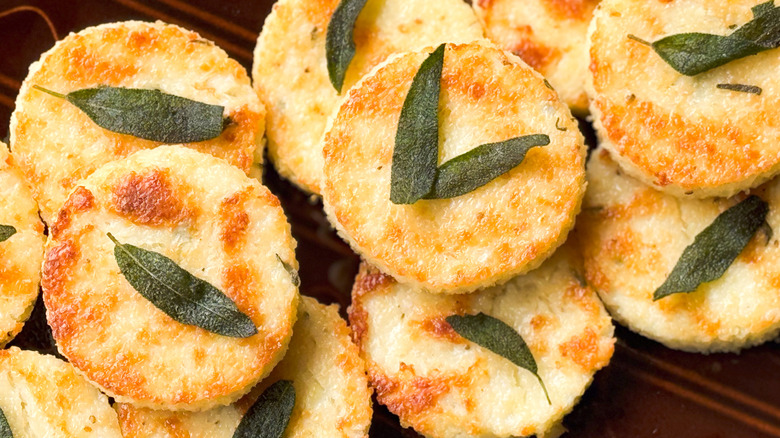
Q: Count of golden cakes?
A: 11